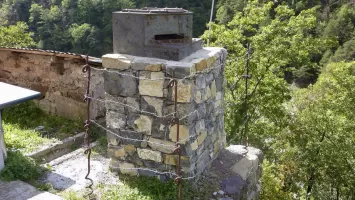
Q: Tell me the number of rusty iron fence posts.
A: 3